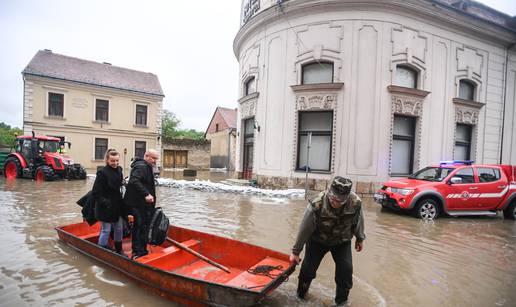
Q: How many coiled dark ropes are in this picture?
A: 1